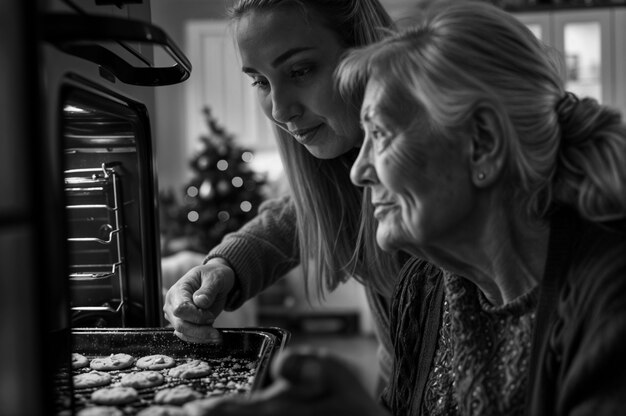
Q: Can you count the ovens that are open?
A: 1